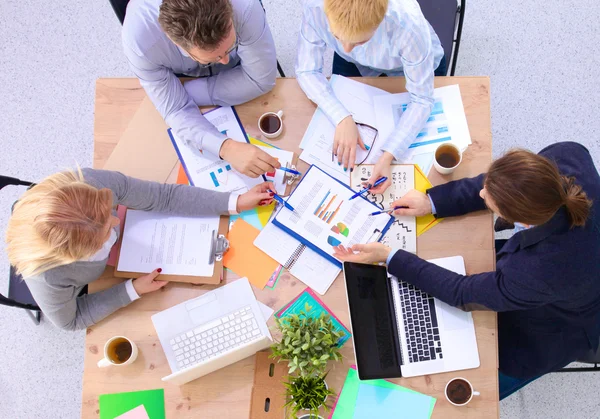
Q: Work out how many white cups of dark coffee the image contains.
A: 4